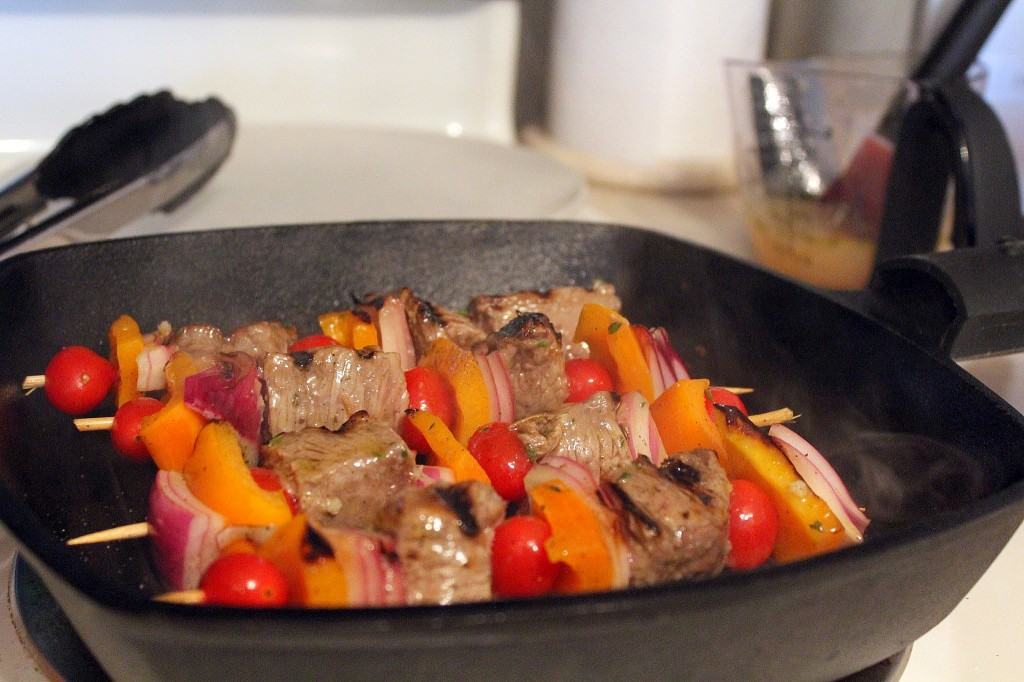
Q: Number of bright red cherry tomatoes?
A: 11